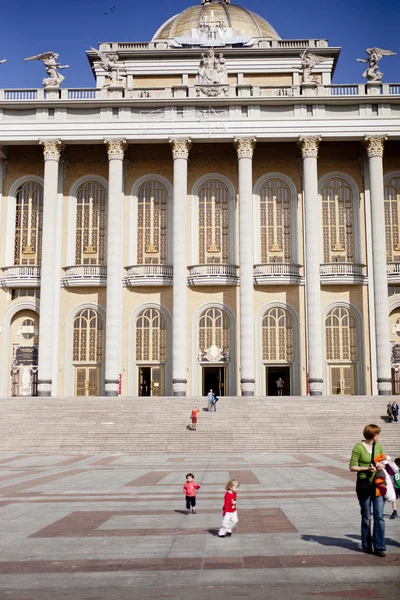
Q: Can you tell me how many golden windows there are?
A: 12